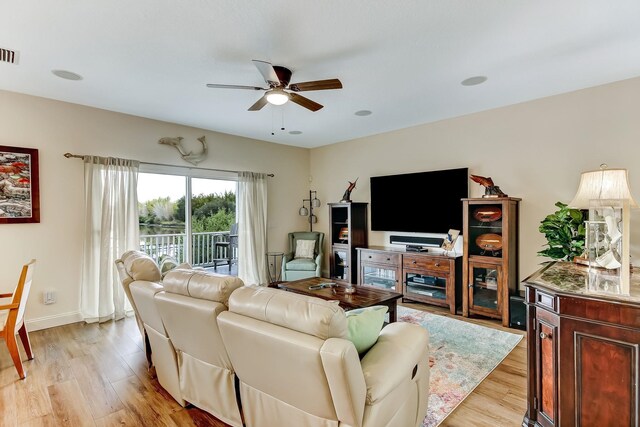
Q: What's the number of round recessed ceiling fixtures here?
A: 4